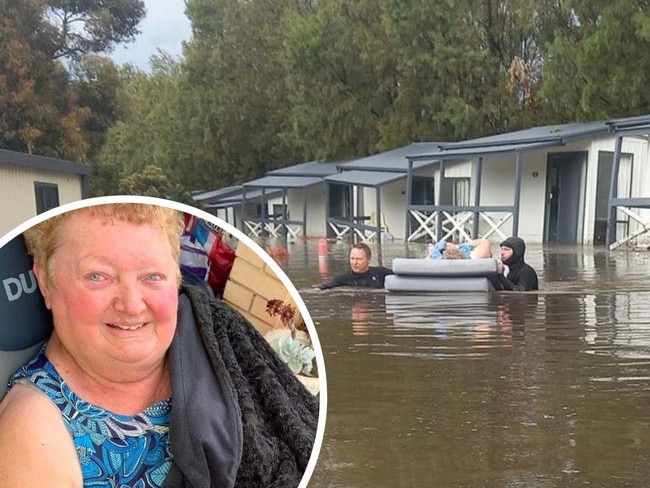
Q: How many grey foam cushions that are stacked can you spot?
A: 2